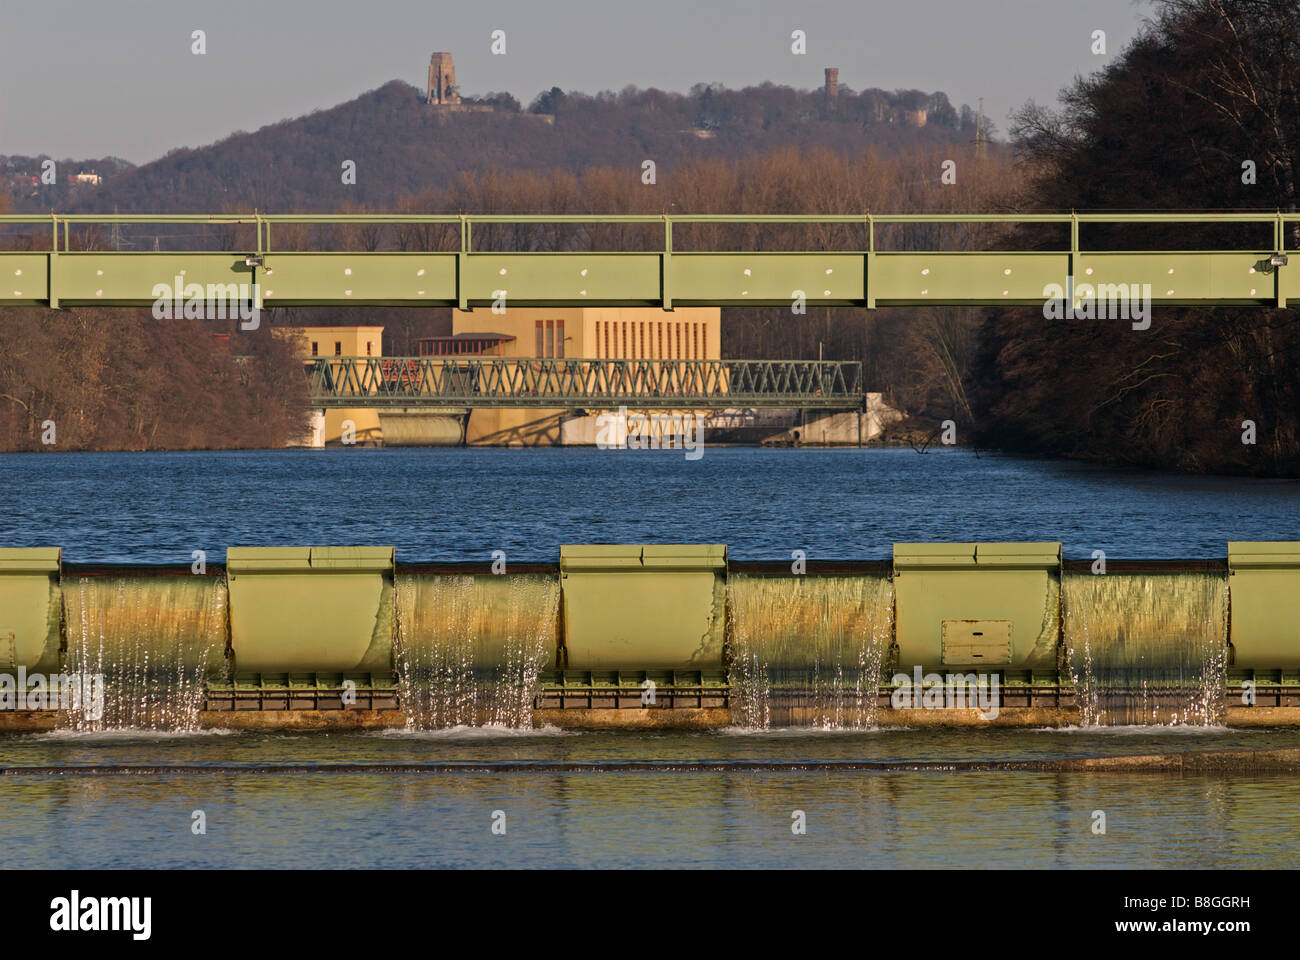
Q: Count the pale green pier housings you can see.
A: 5